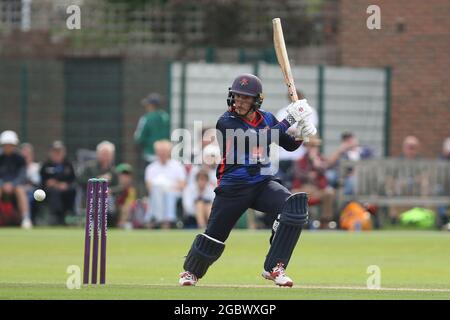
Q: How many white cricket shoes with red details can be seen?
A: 2